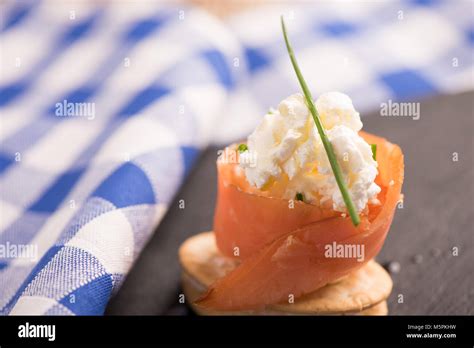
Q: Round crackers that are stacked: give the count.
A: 2